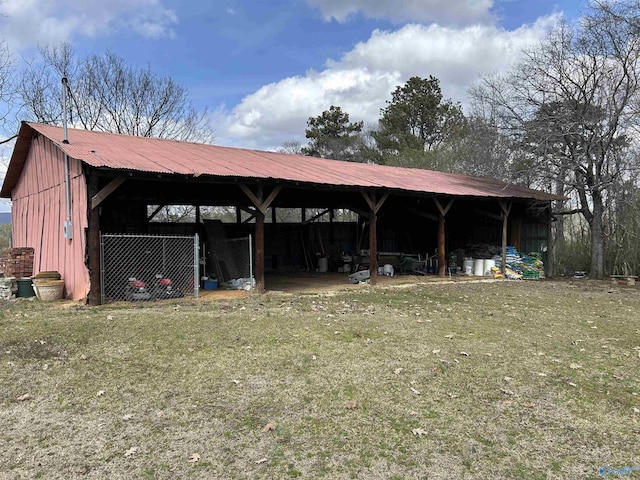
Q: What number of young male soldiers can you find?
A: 0